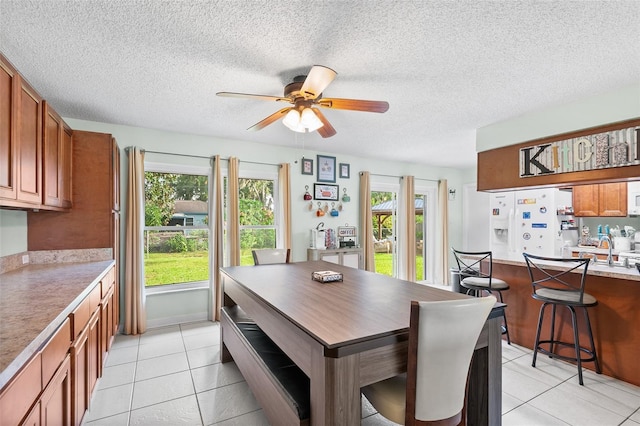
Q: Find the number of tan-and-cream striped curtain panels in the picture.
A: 7